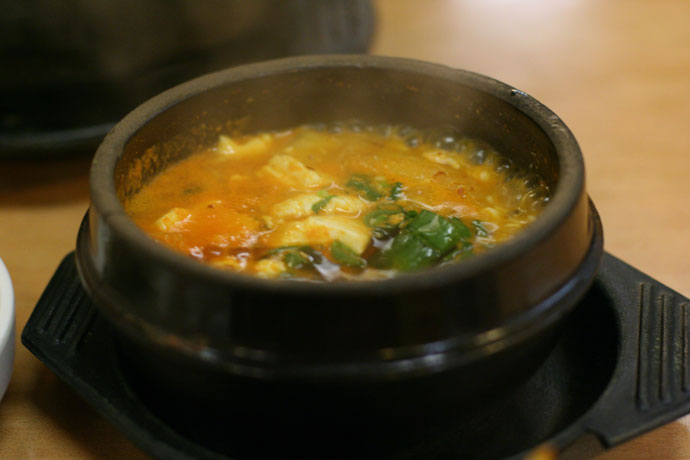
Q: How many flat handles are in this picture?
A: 2